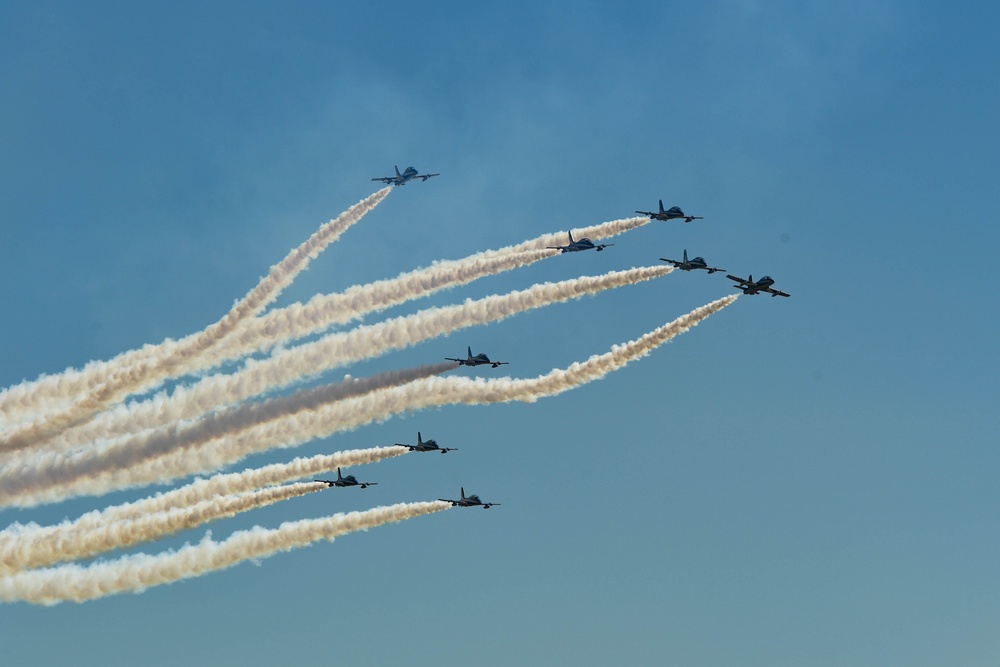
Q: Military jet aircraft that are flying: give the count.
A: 9